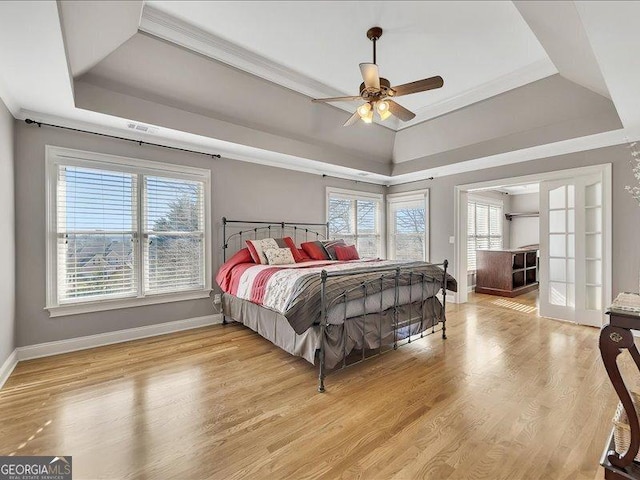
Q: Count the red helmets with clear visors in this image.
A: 0